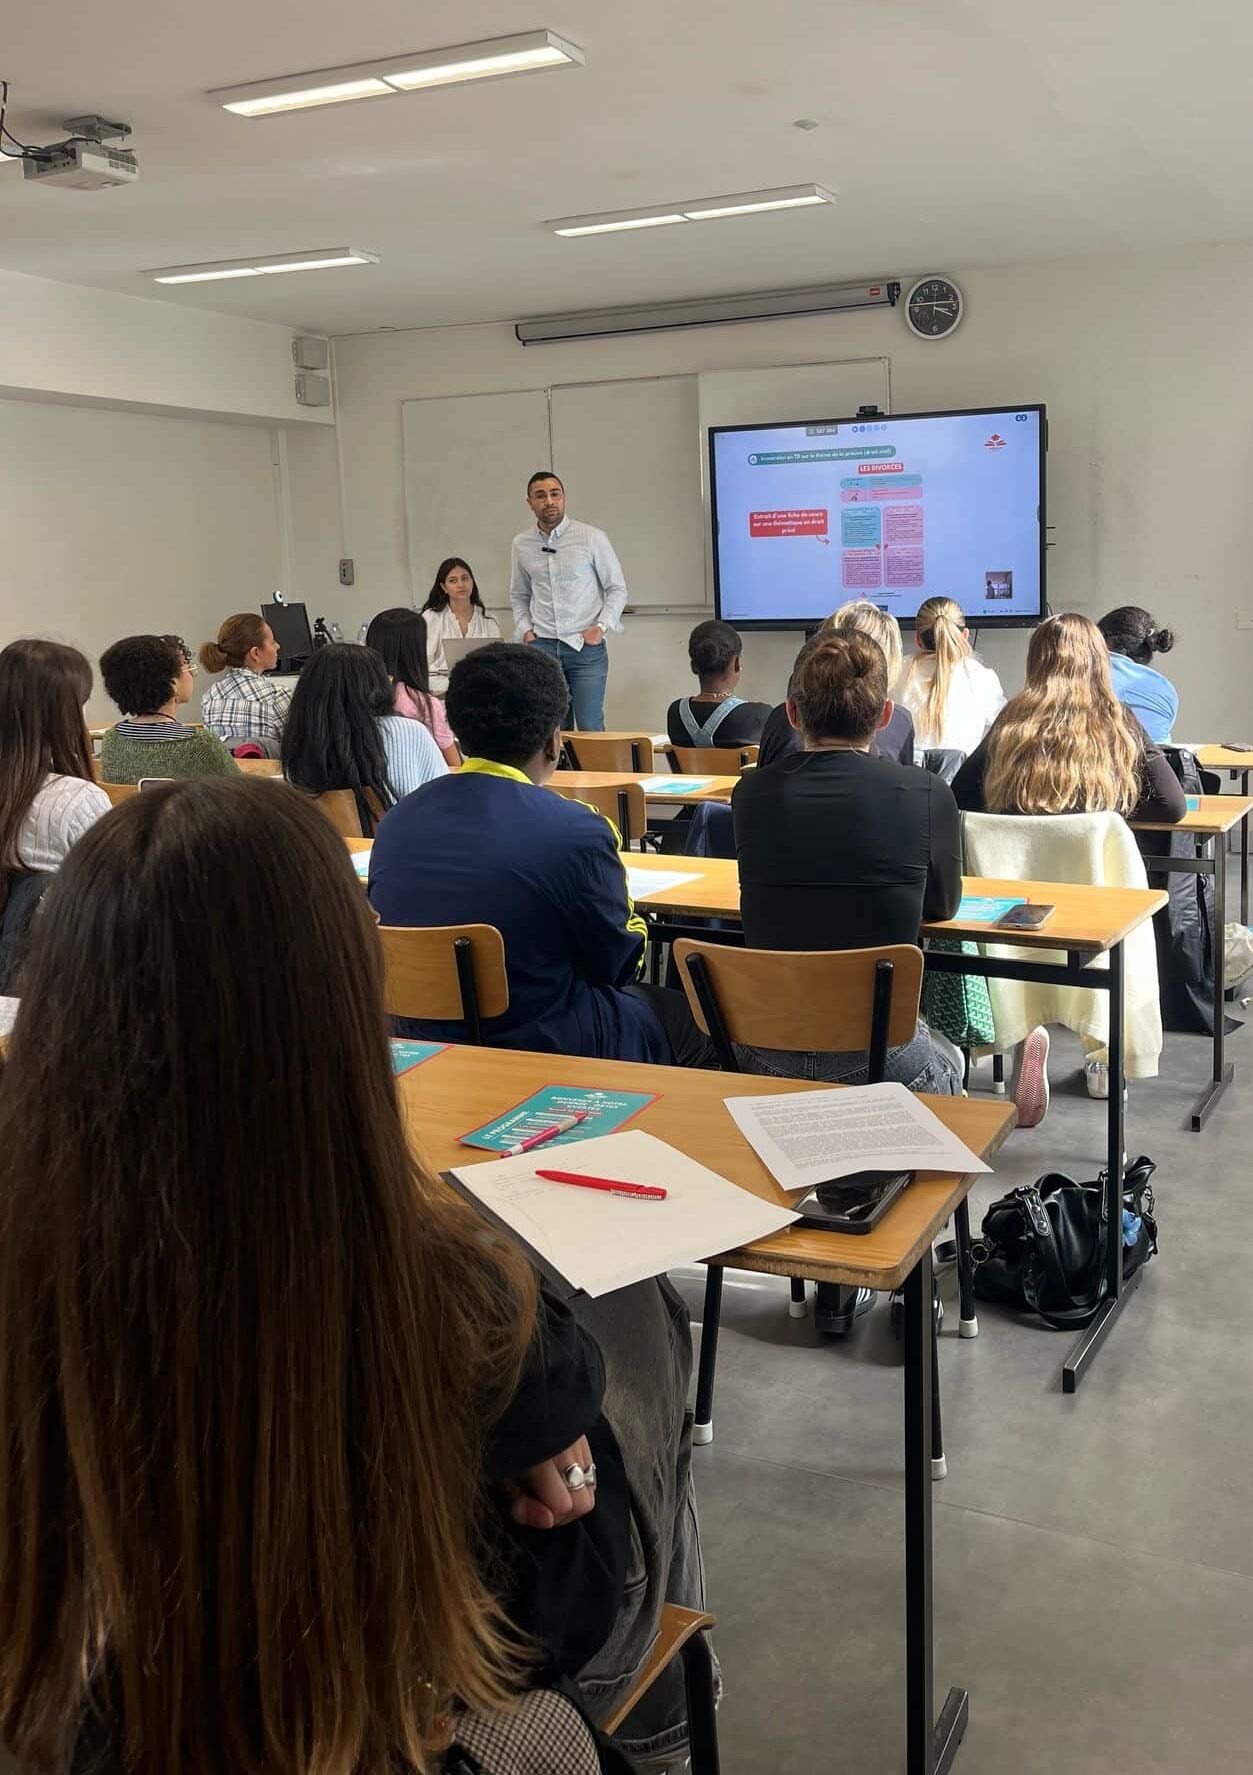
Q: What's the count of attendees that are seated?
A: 13